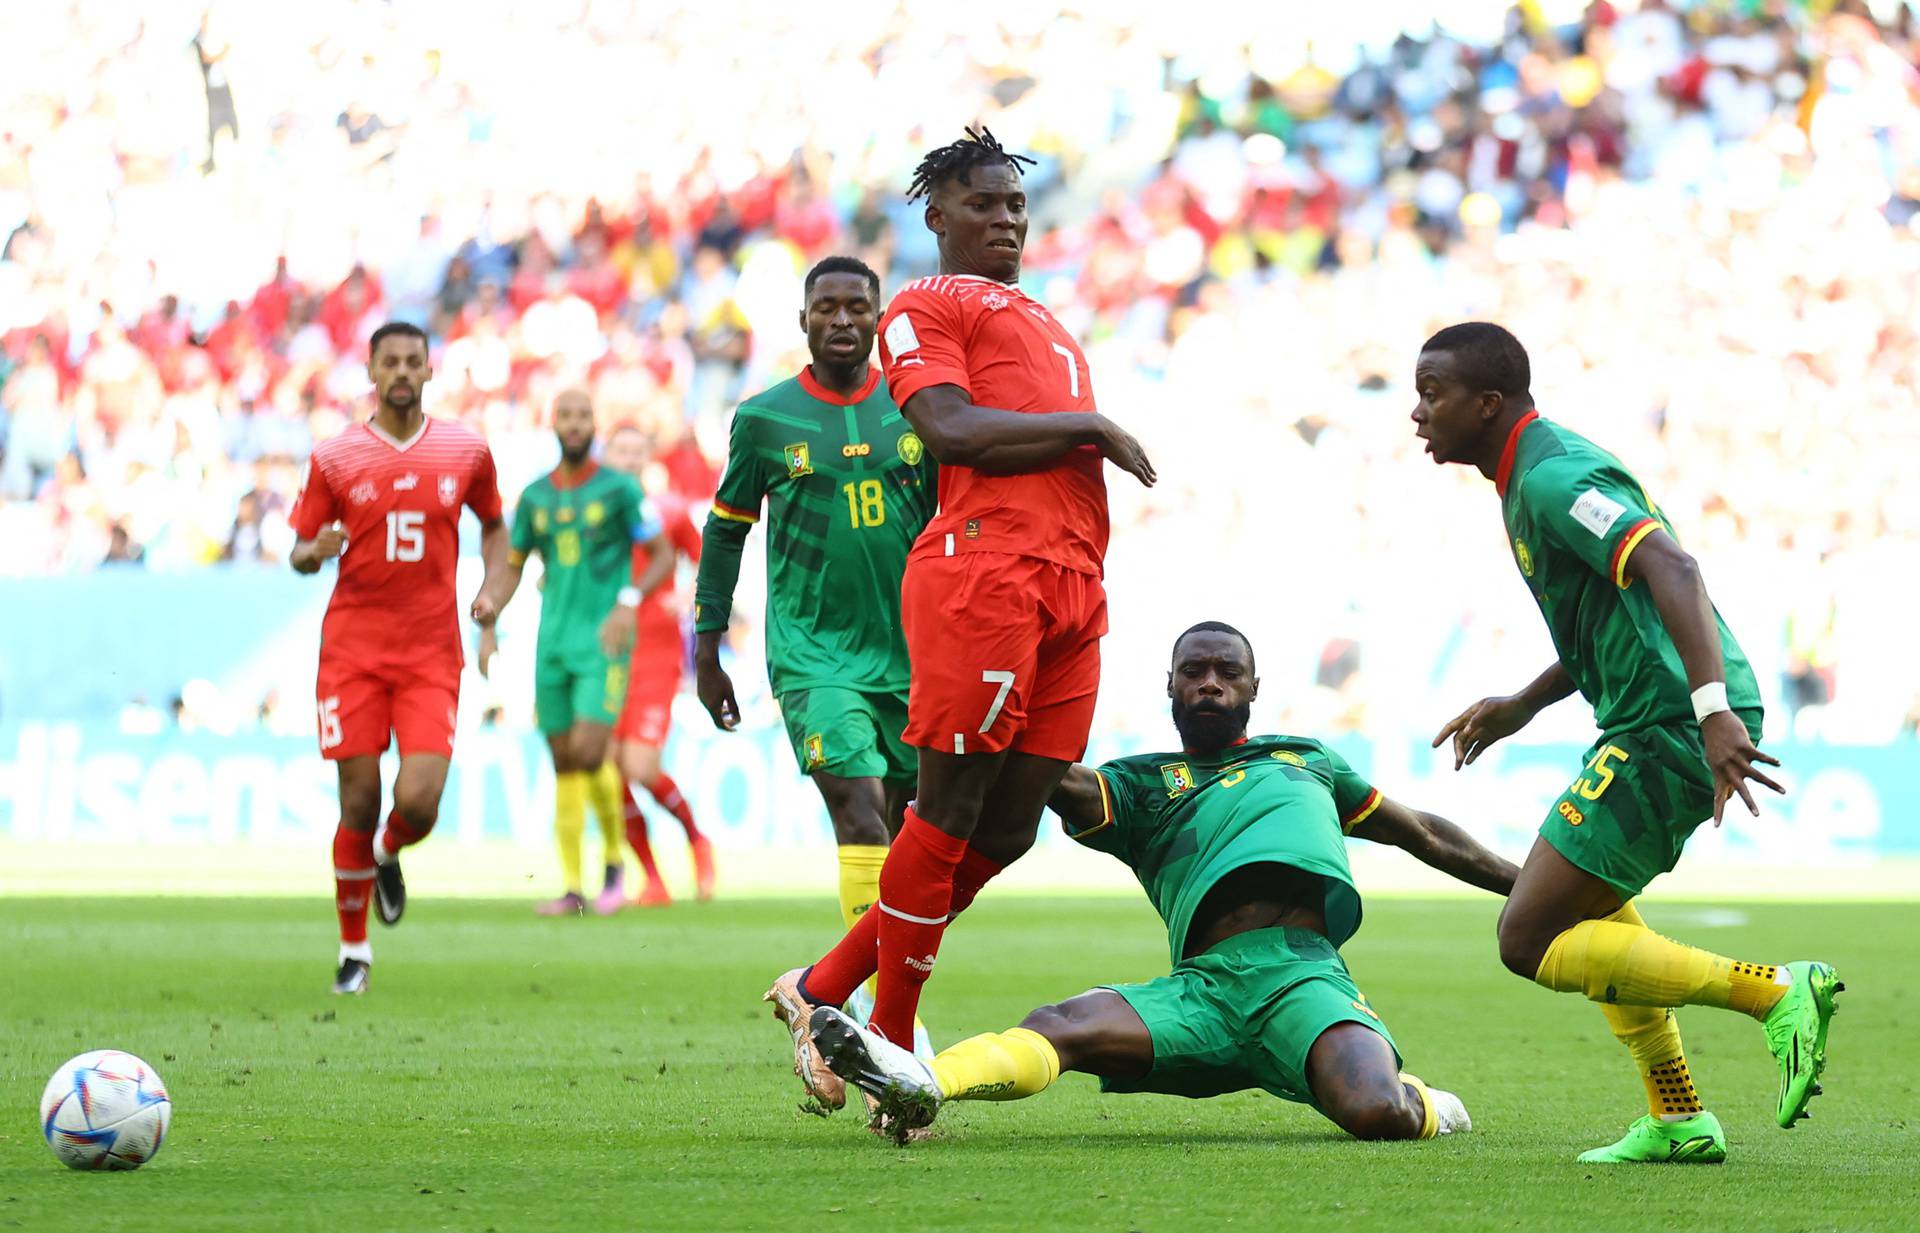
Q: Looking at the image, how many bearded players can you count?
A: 4